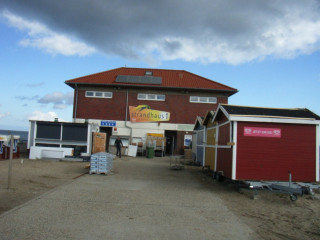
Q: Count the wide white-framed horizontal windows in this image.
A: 3